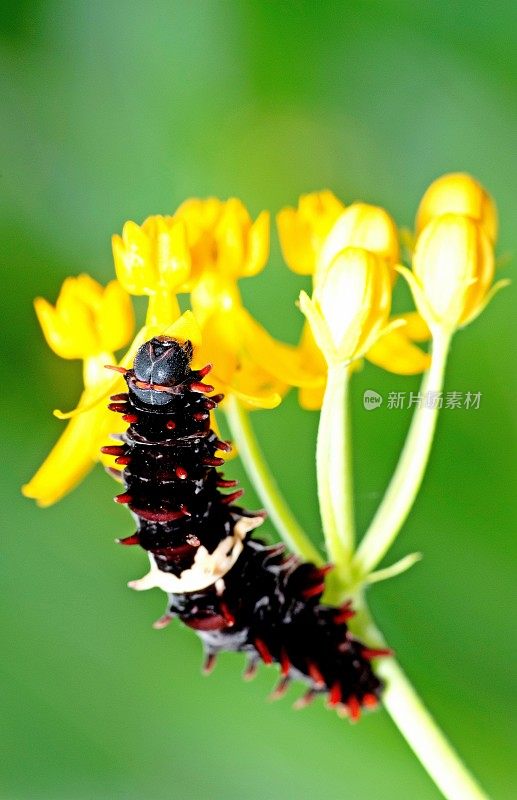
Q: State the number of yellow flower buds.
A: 4